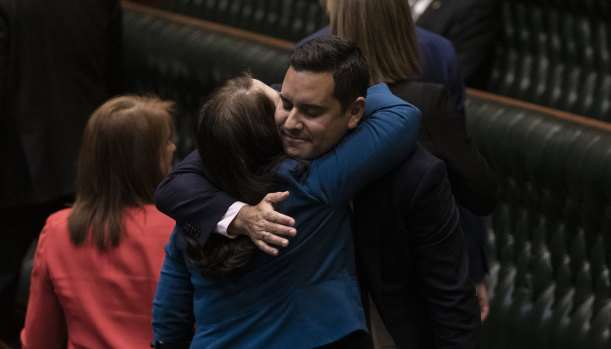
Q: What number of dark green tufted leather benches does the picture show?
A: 2